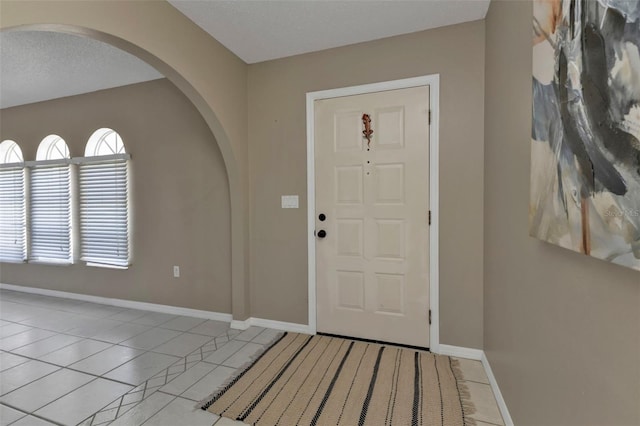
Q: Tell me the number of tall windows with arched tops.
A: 3